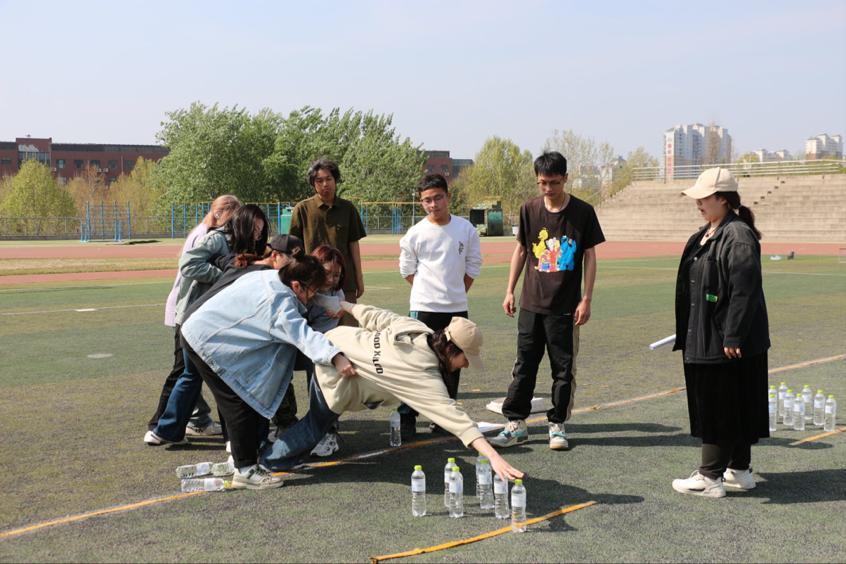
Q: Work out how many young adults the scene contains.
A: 10